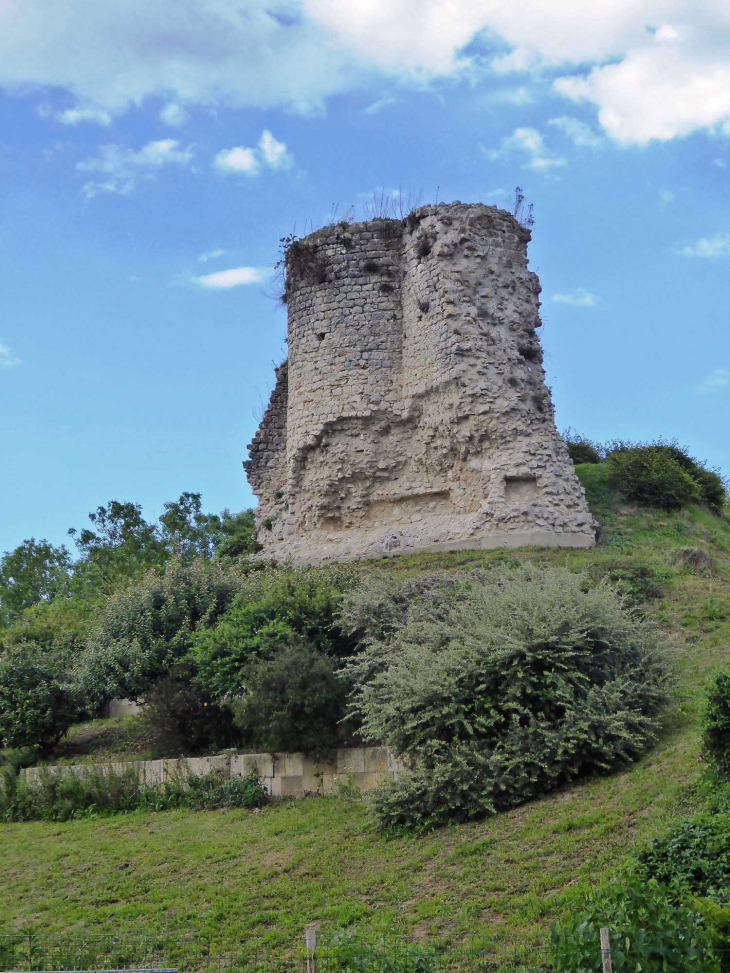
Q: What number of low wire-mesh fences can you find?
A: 1